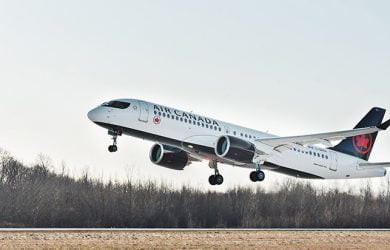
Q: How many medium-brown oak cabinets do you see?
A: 0